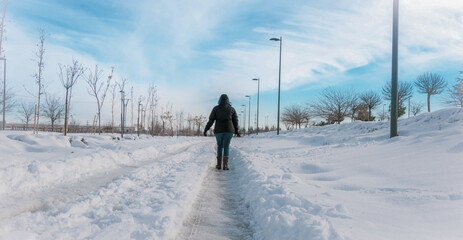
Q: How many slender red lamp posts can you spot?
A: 0